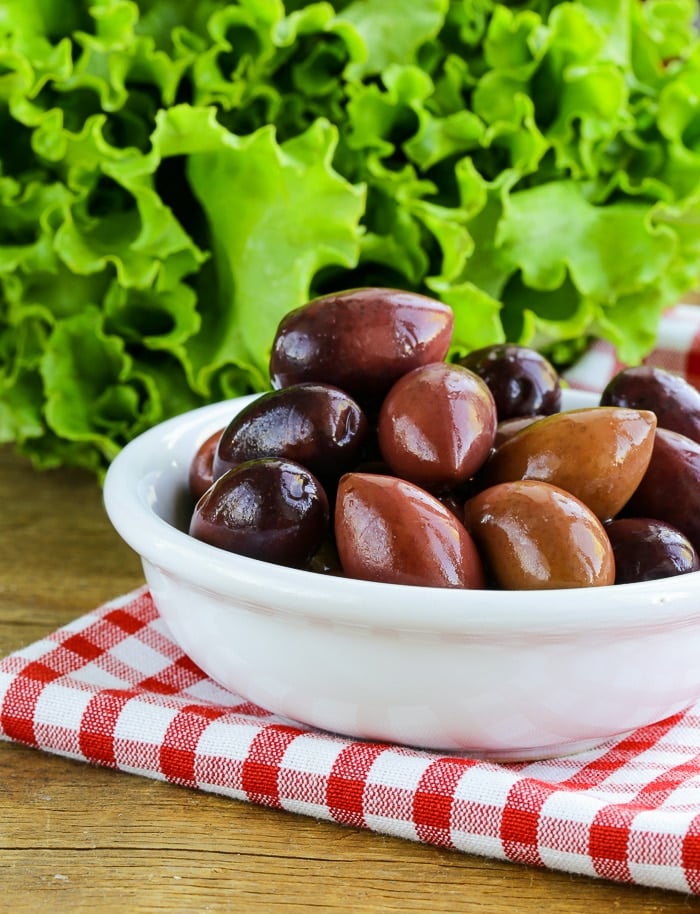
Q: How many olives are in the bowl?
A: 13